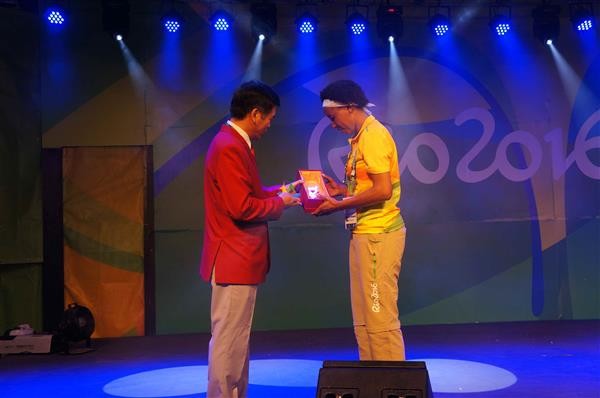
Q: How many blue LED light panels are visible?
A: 8